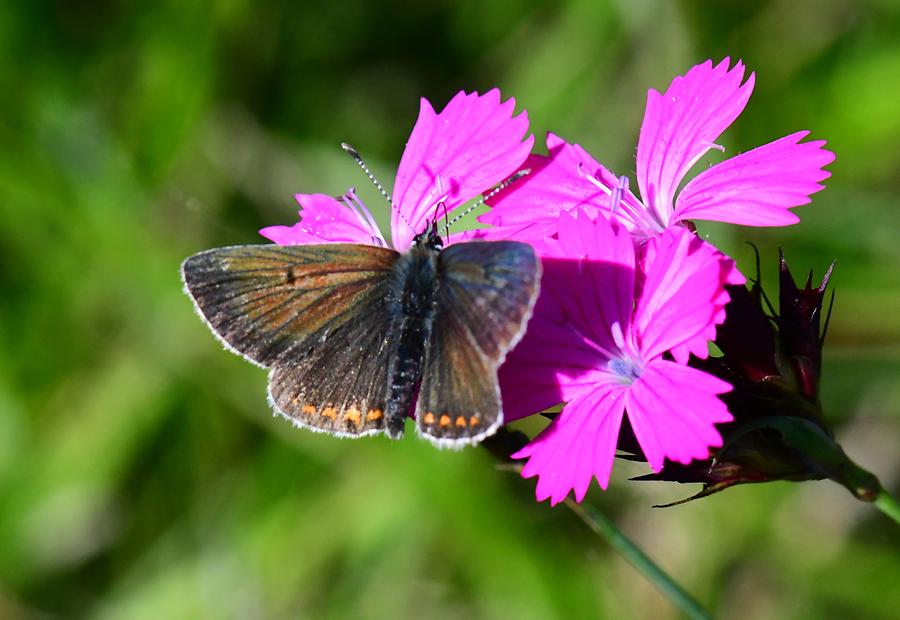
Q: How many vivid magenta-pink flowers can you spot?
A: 3